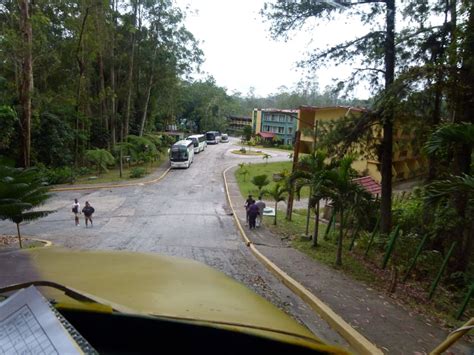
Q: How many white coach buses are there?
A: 4